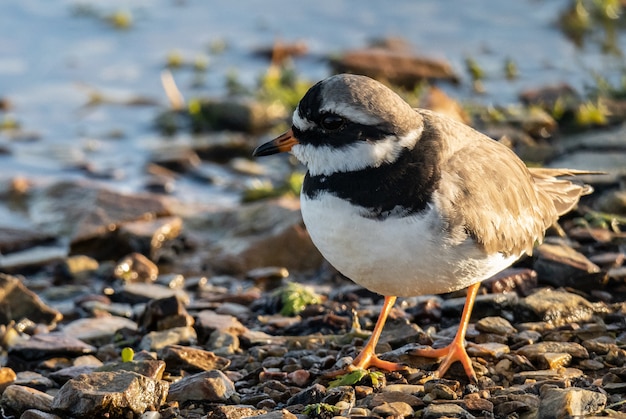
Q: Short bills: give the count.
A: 1